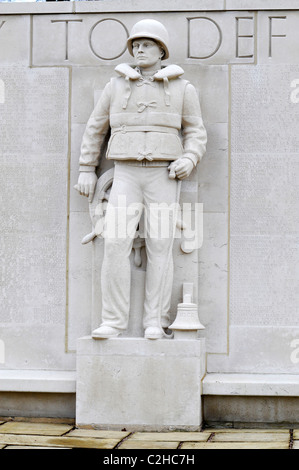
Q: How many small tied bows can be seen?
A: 3